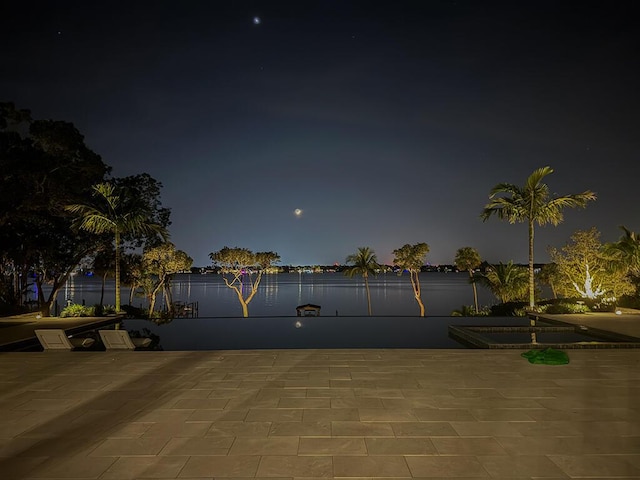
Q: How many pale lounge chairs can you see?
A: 2